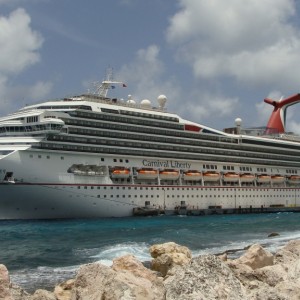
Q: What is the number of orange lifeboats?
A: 10